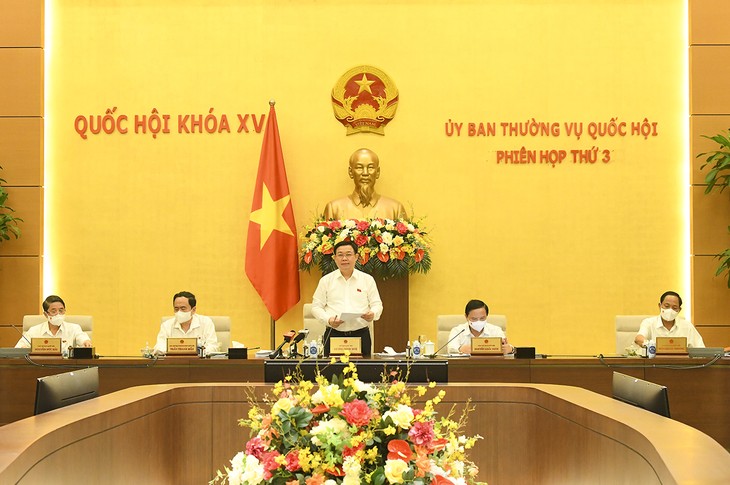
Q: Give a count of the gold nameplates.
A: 5